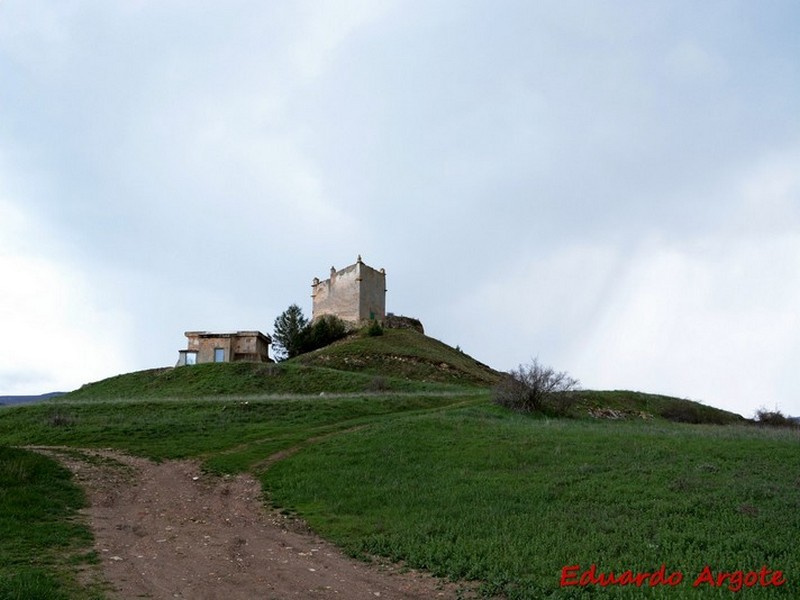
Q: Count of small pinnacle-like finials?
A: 4